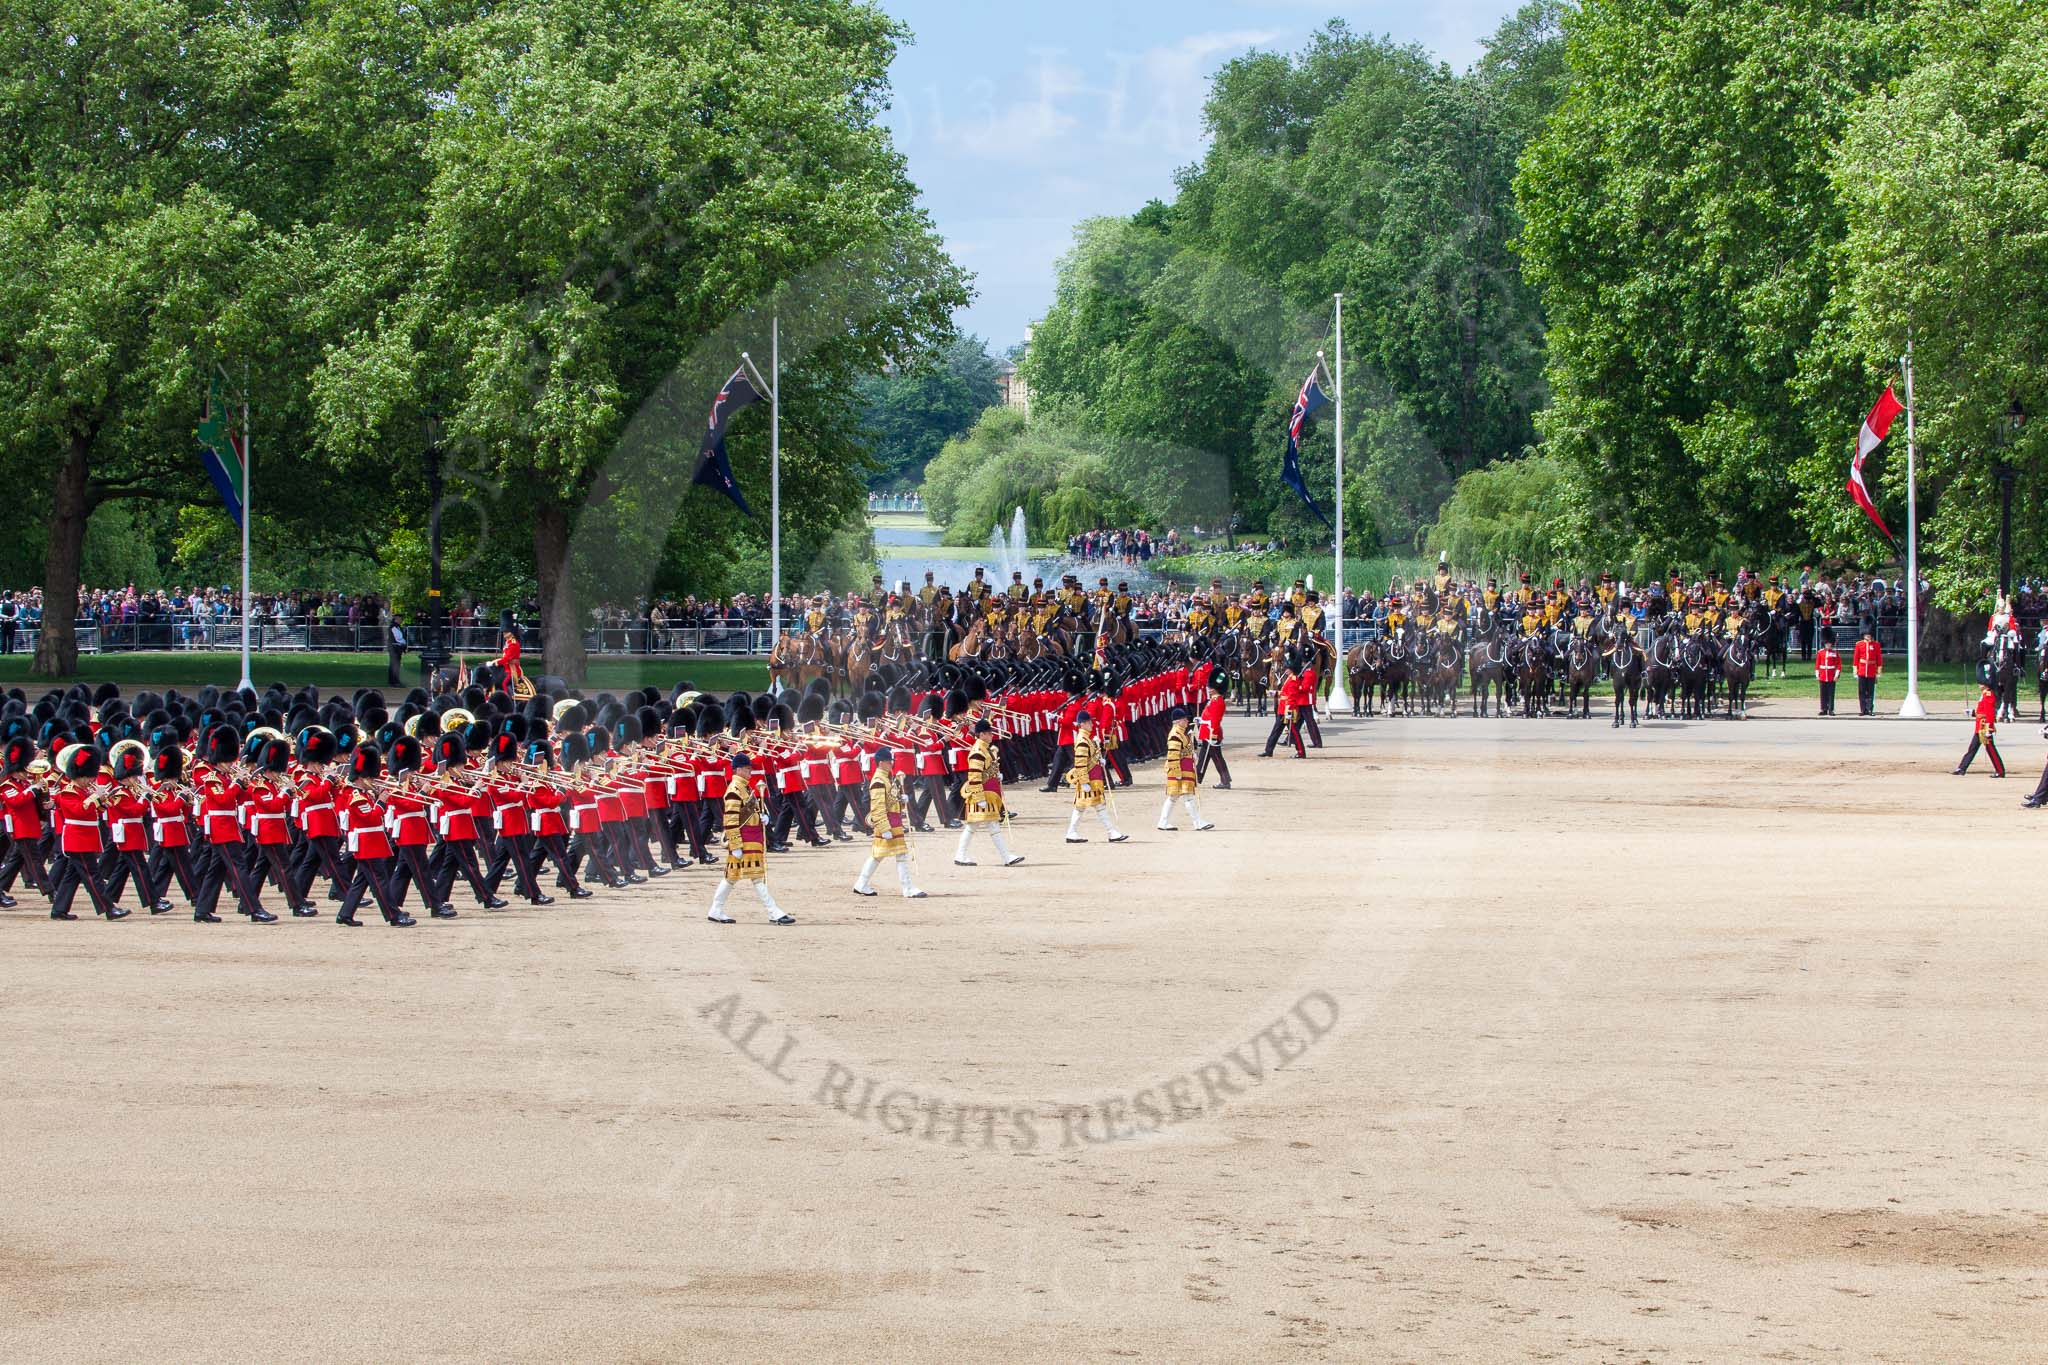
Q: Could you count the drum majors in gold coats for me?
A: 5